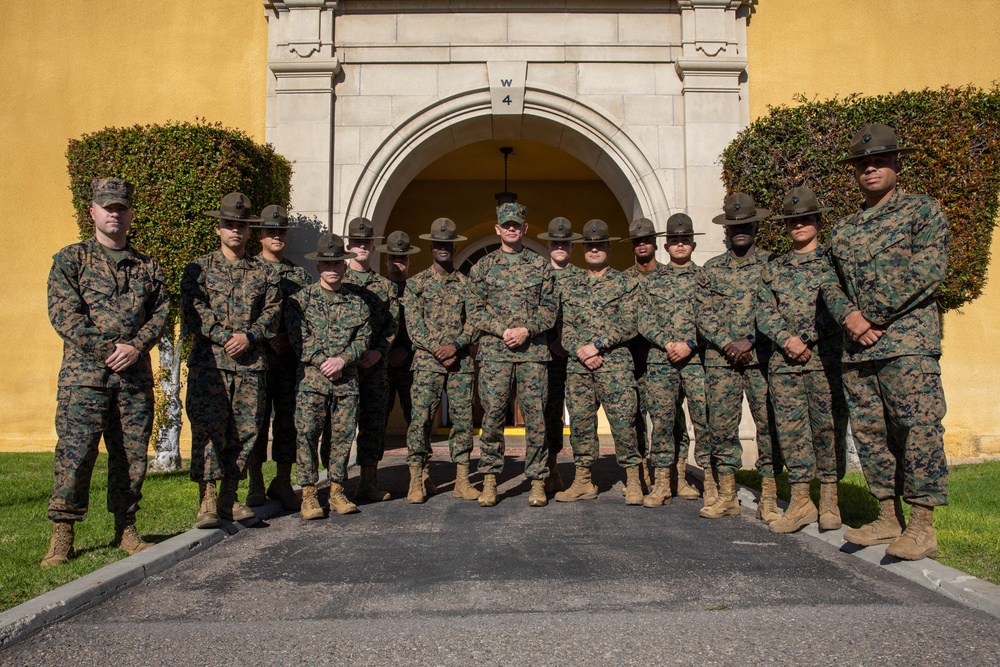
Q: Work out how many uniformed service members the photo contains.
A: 15